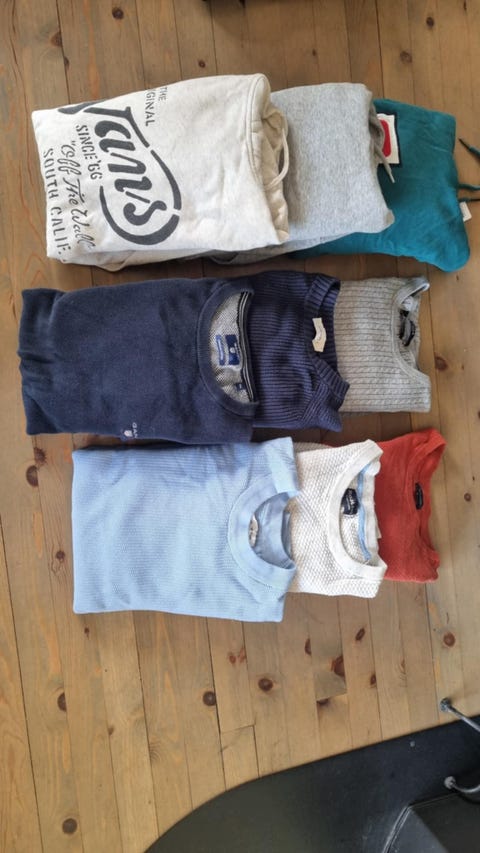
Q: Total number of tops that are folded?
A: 9